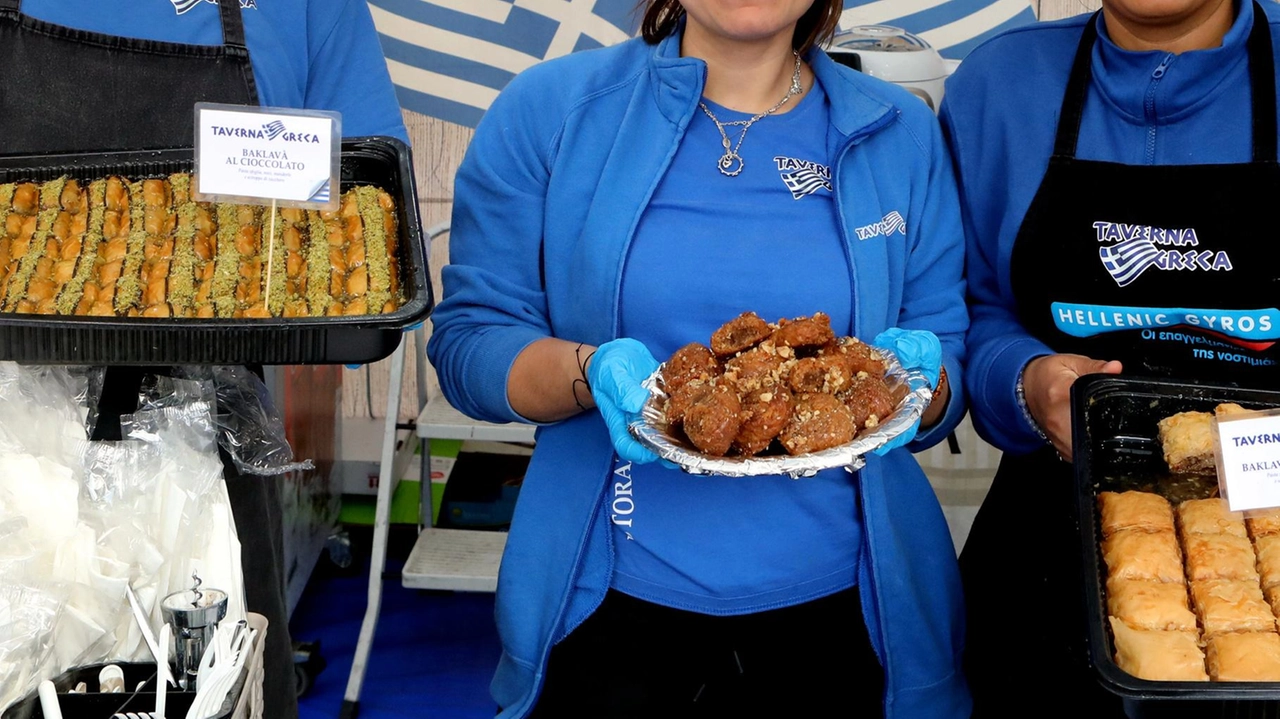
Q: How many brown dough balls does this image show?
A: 11